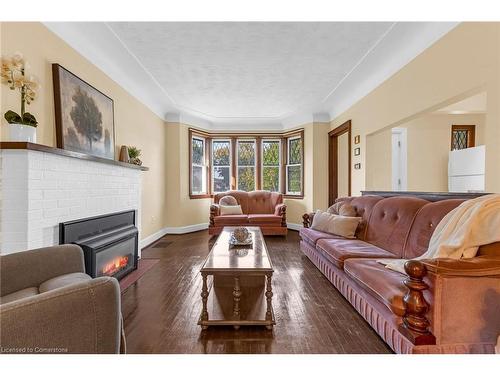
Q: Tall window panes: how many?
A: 5